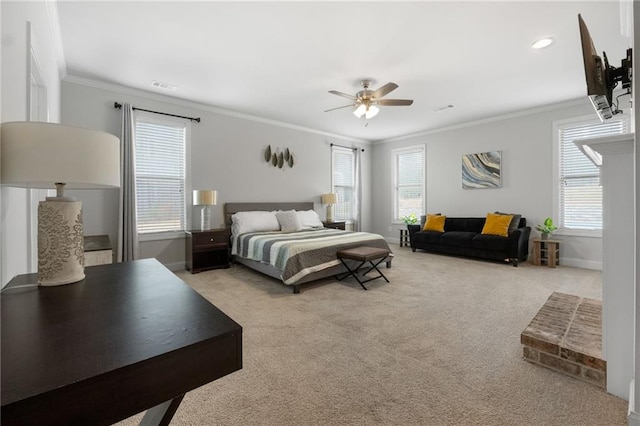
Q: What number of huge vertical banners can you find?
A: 0